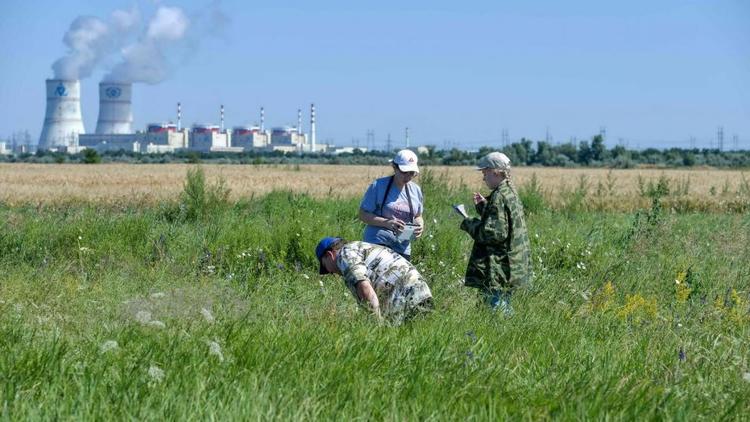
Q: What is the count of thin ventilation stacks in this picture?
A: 5